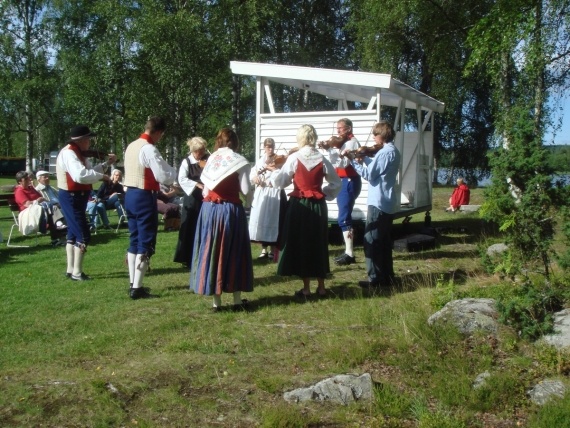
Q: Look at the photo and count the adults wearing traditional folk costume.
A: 7